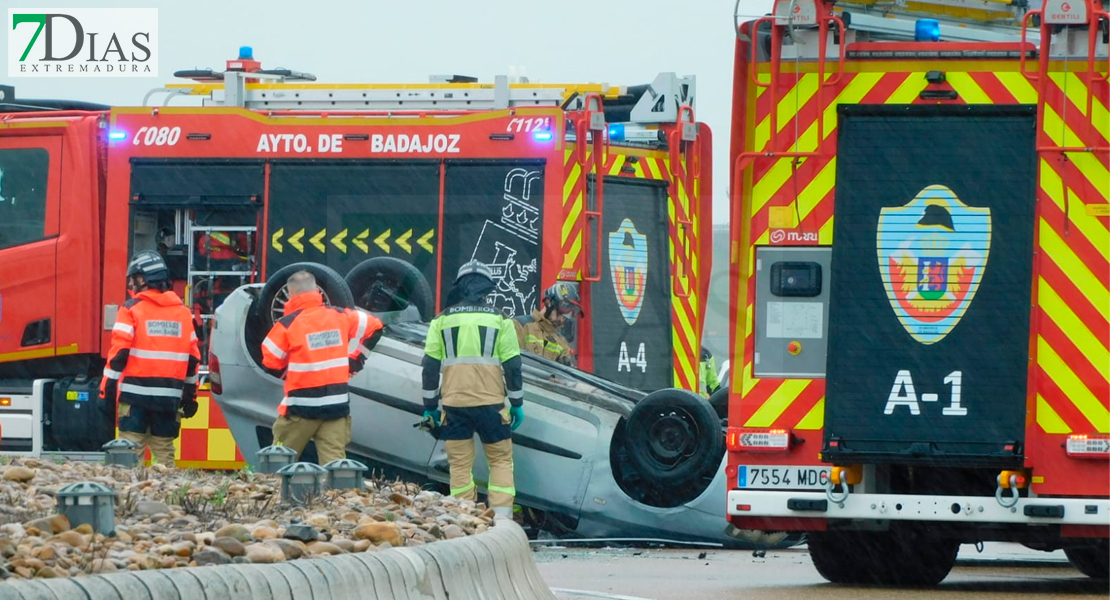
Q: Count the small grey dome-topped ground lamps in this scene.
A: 5